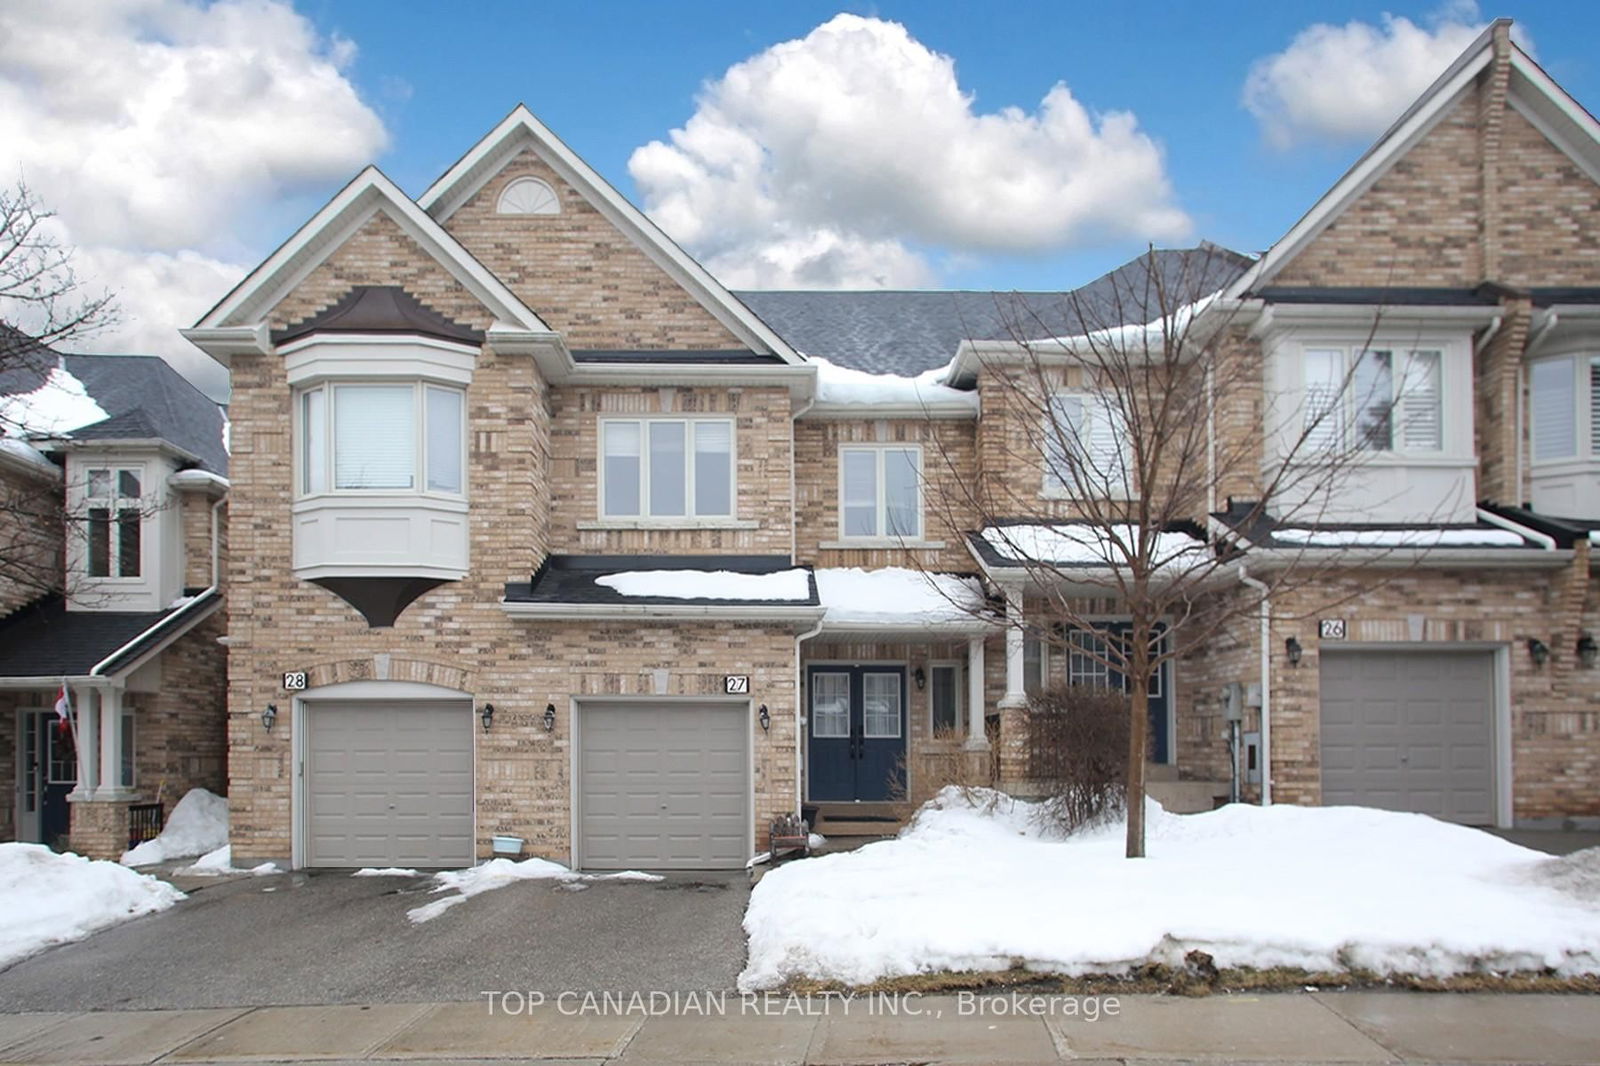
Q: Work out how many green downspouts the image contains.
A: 0